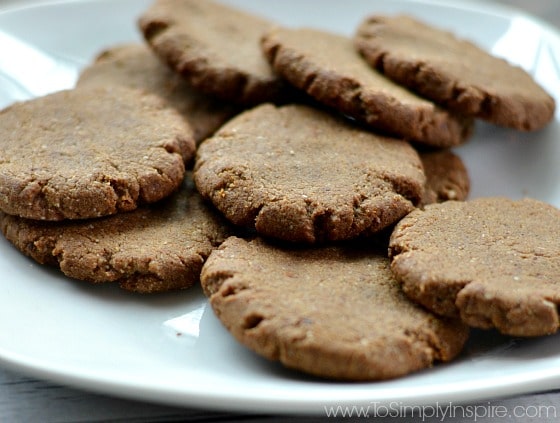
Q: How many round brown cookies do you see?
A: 10